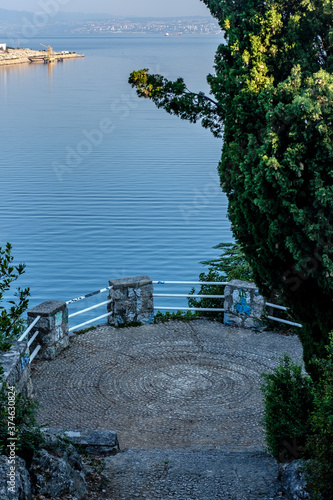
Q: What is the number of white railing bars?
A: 11